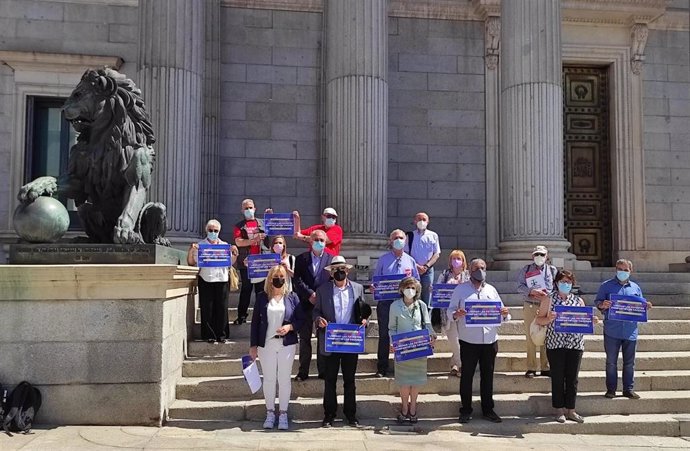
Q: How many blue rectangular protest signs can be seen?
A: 10